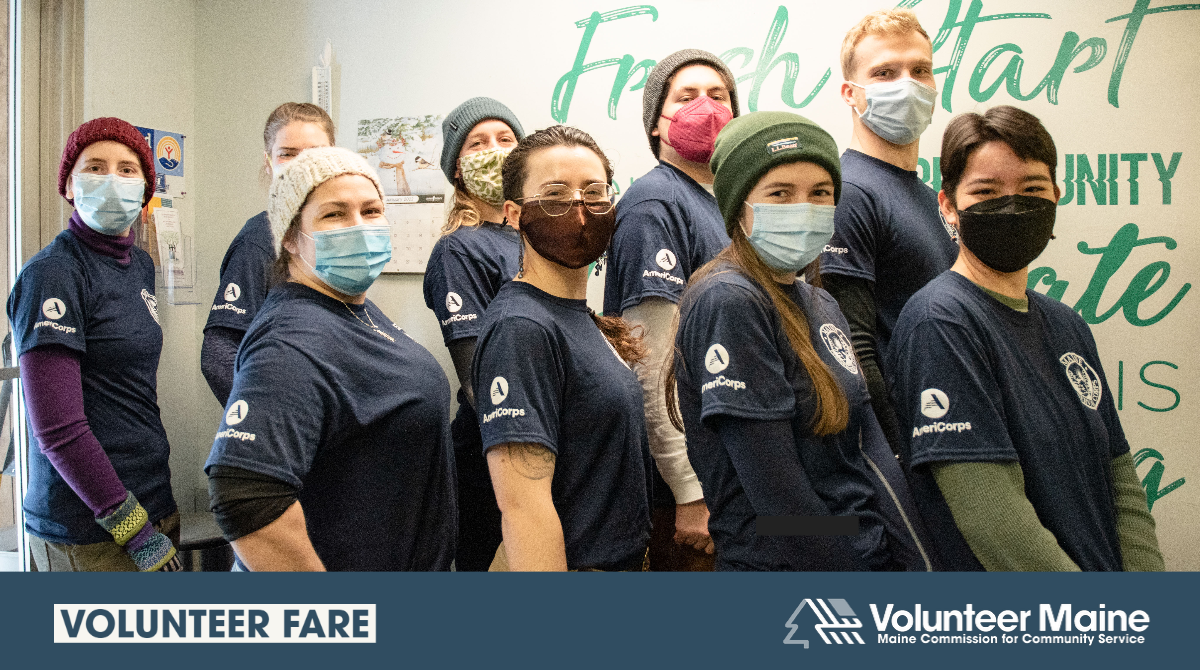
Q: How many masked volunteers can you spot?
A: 9